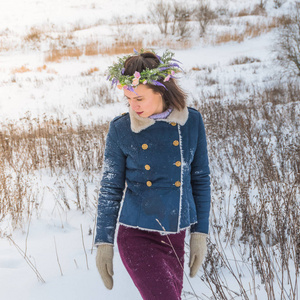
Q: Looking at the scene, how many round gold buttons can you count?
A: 7